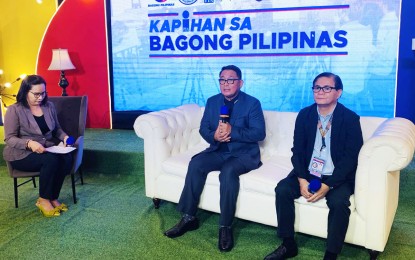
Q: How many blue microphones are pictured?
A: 3